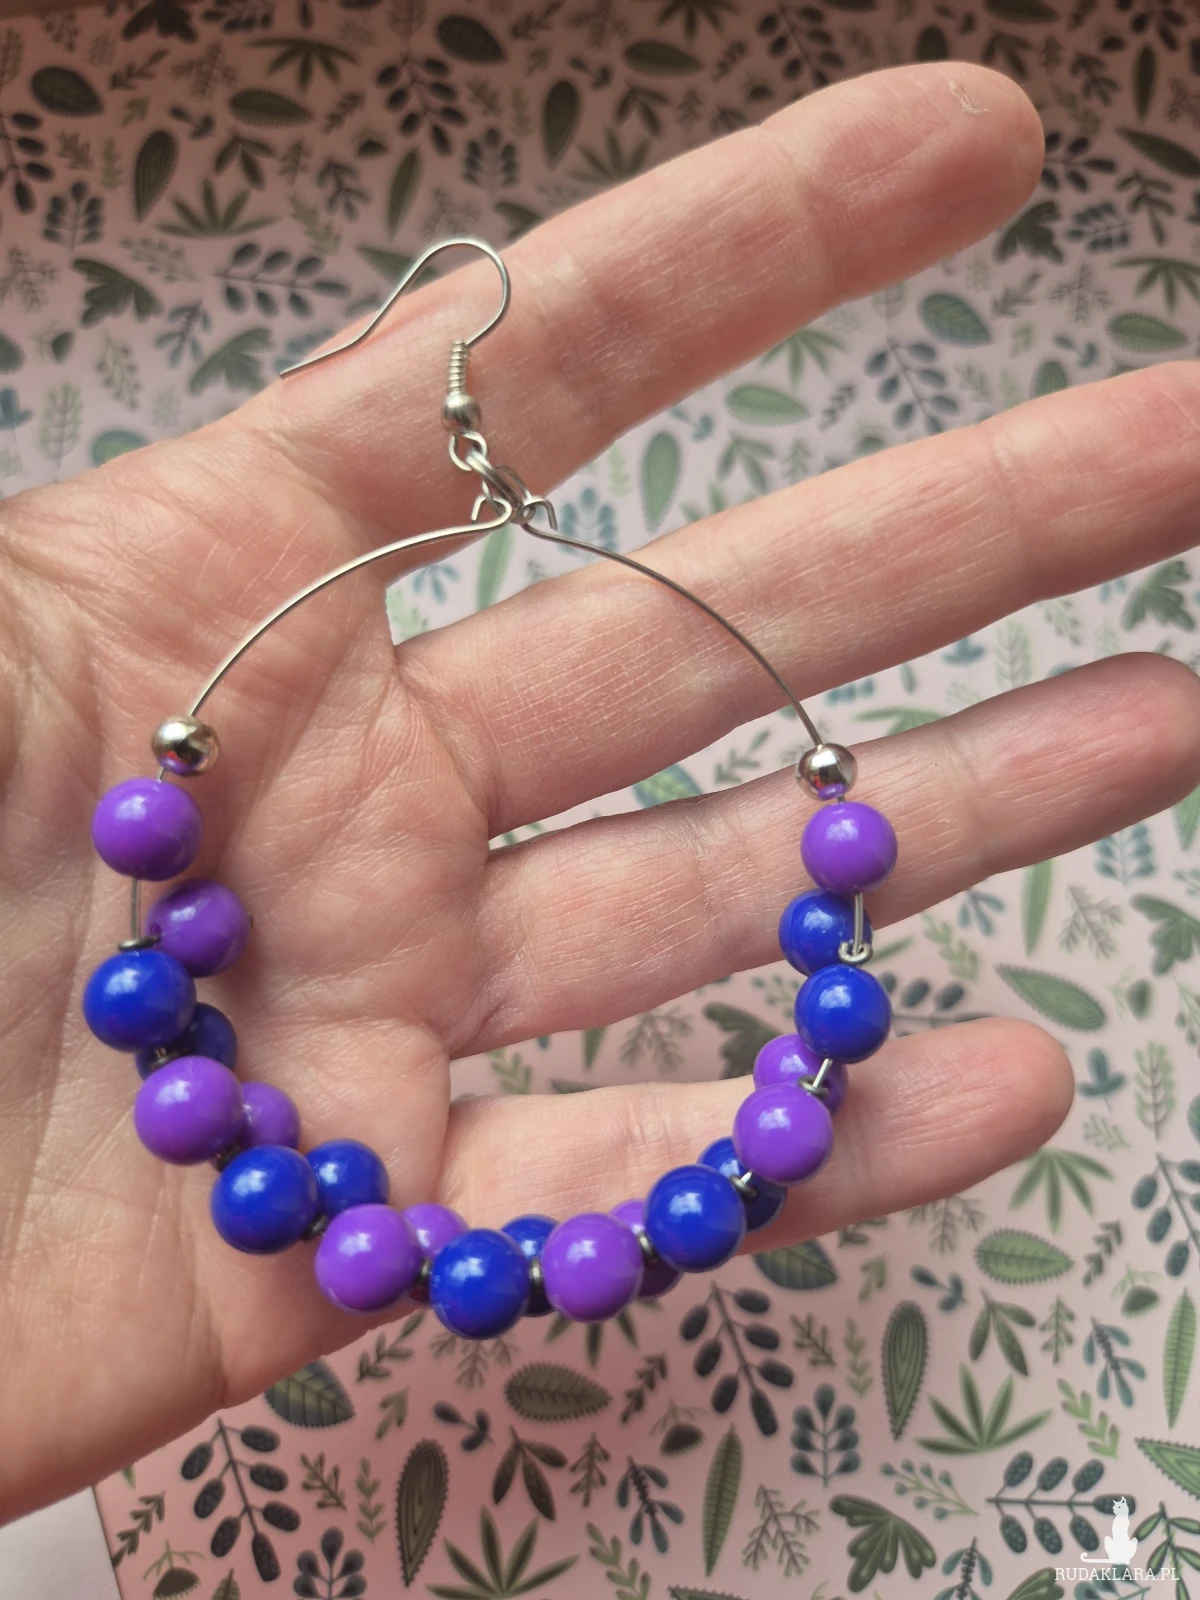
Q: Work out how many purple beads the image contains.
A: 11